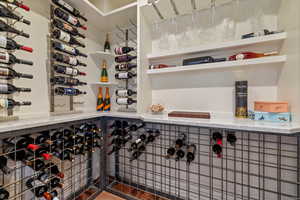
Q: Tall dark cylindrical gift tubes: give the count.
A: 1